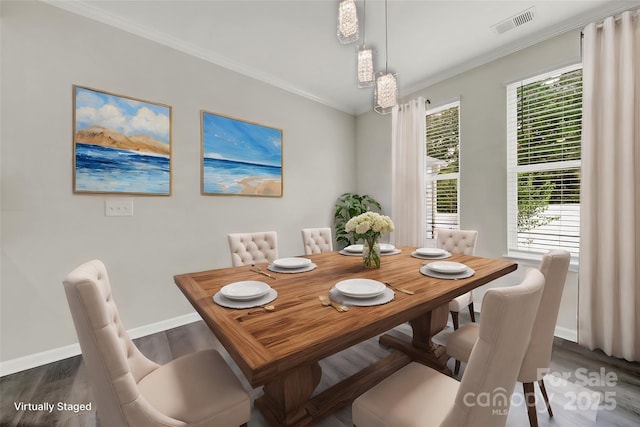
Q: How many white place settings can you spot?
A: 6